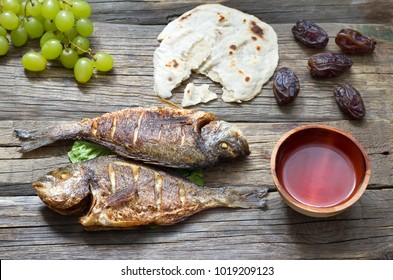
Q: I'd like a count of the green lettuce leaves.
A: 2